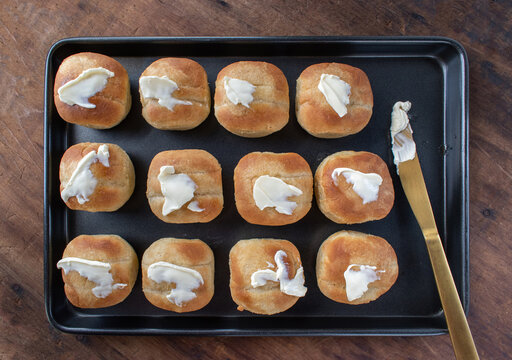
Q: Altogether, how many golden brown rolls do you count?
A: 12